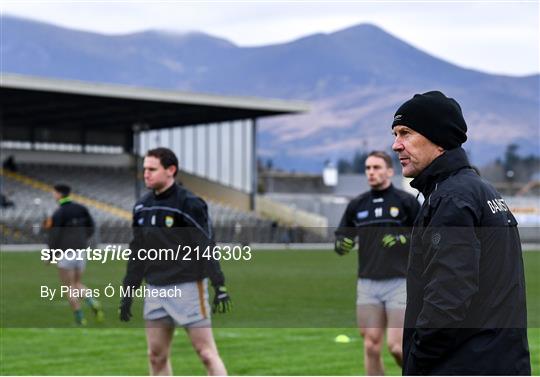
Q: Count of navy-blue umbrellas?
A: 0